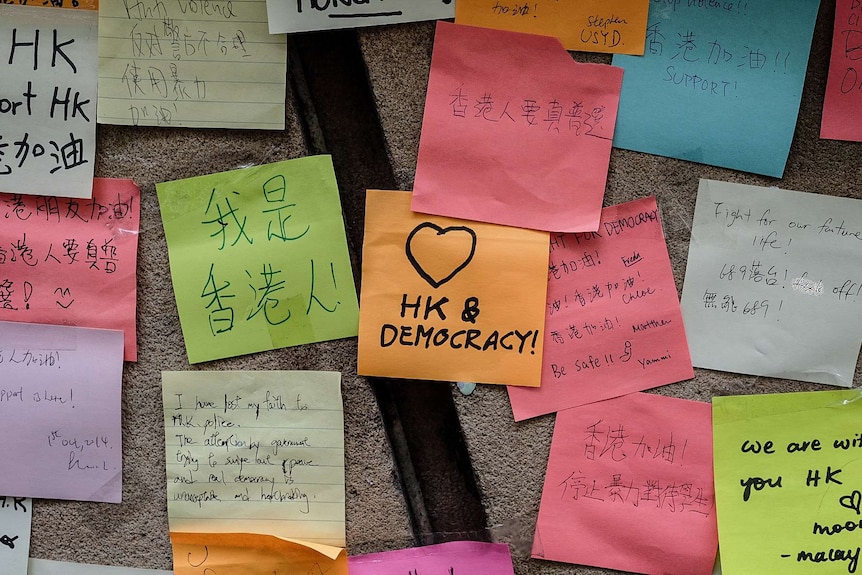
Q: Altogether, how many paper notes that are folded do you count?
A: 1